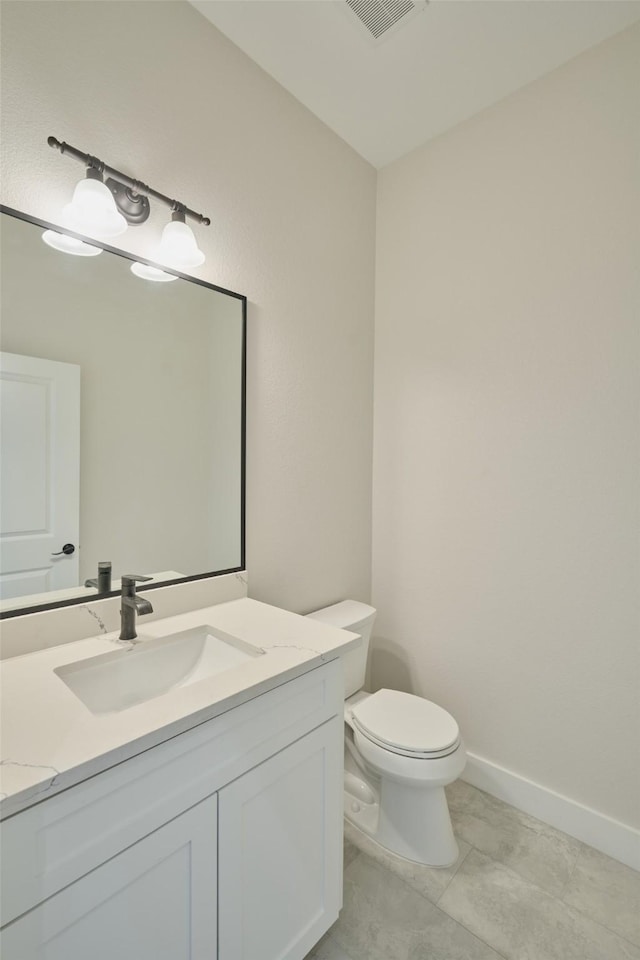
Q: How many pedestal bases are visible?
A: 1